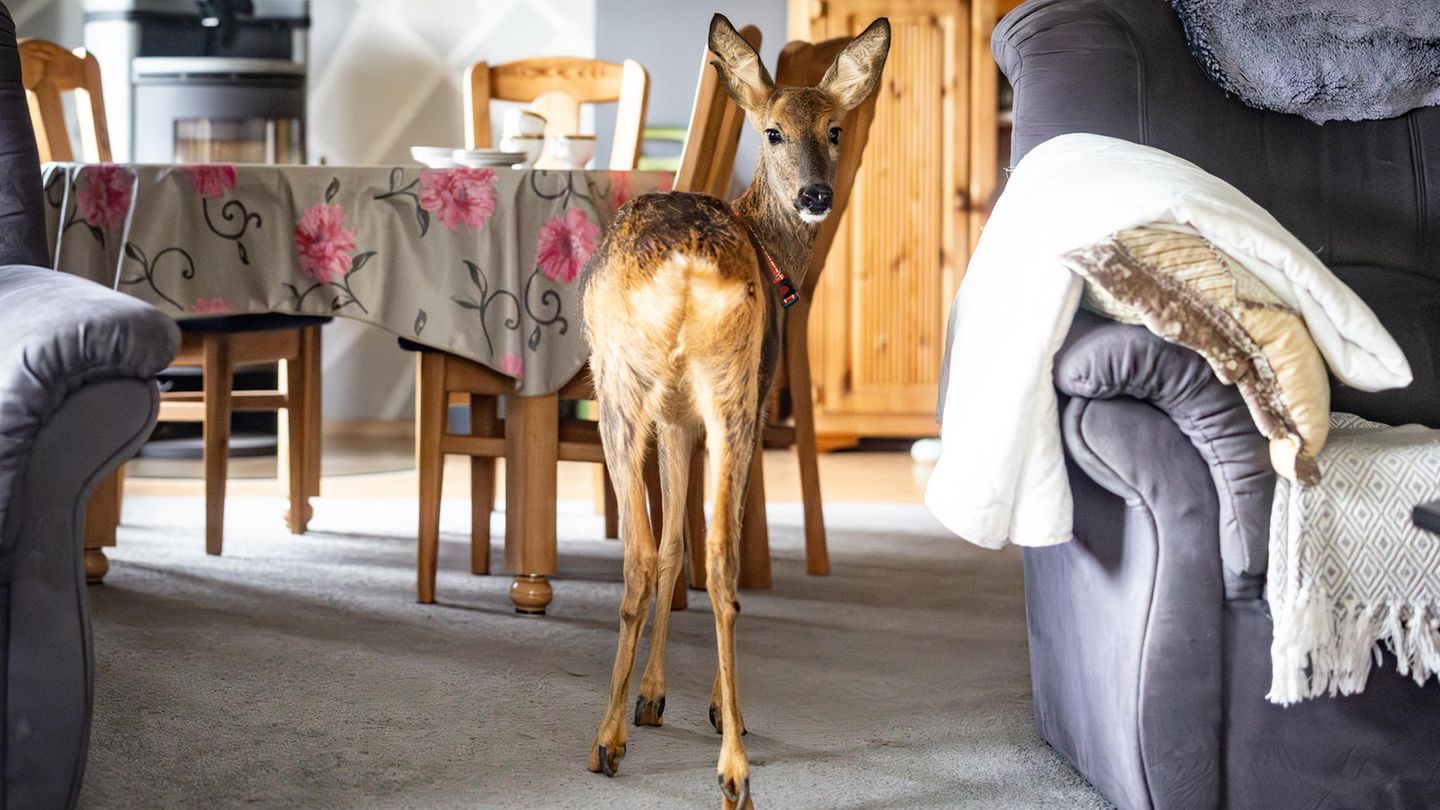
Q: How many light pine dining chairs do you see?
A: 4